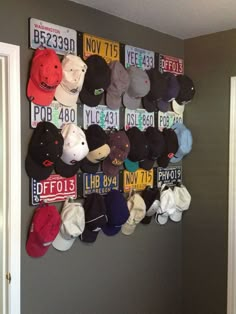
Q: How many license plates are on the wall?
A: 12